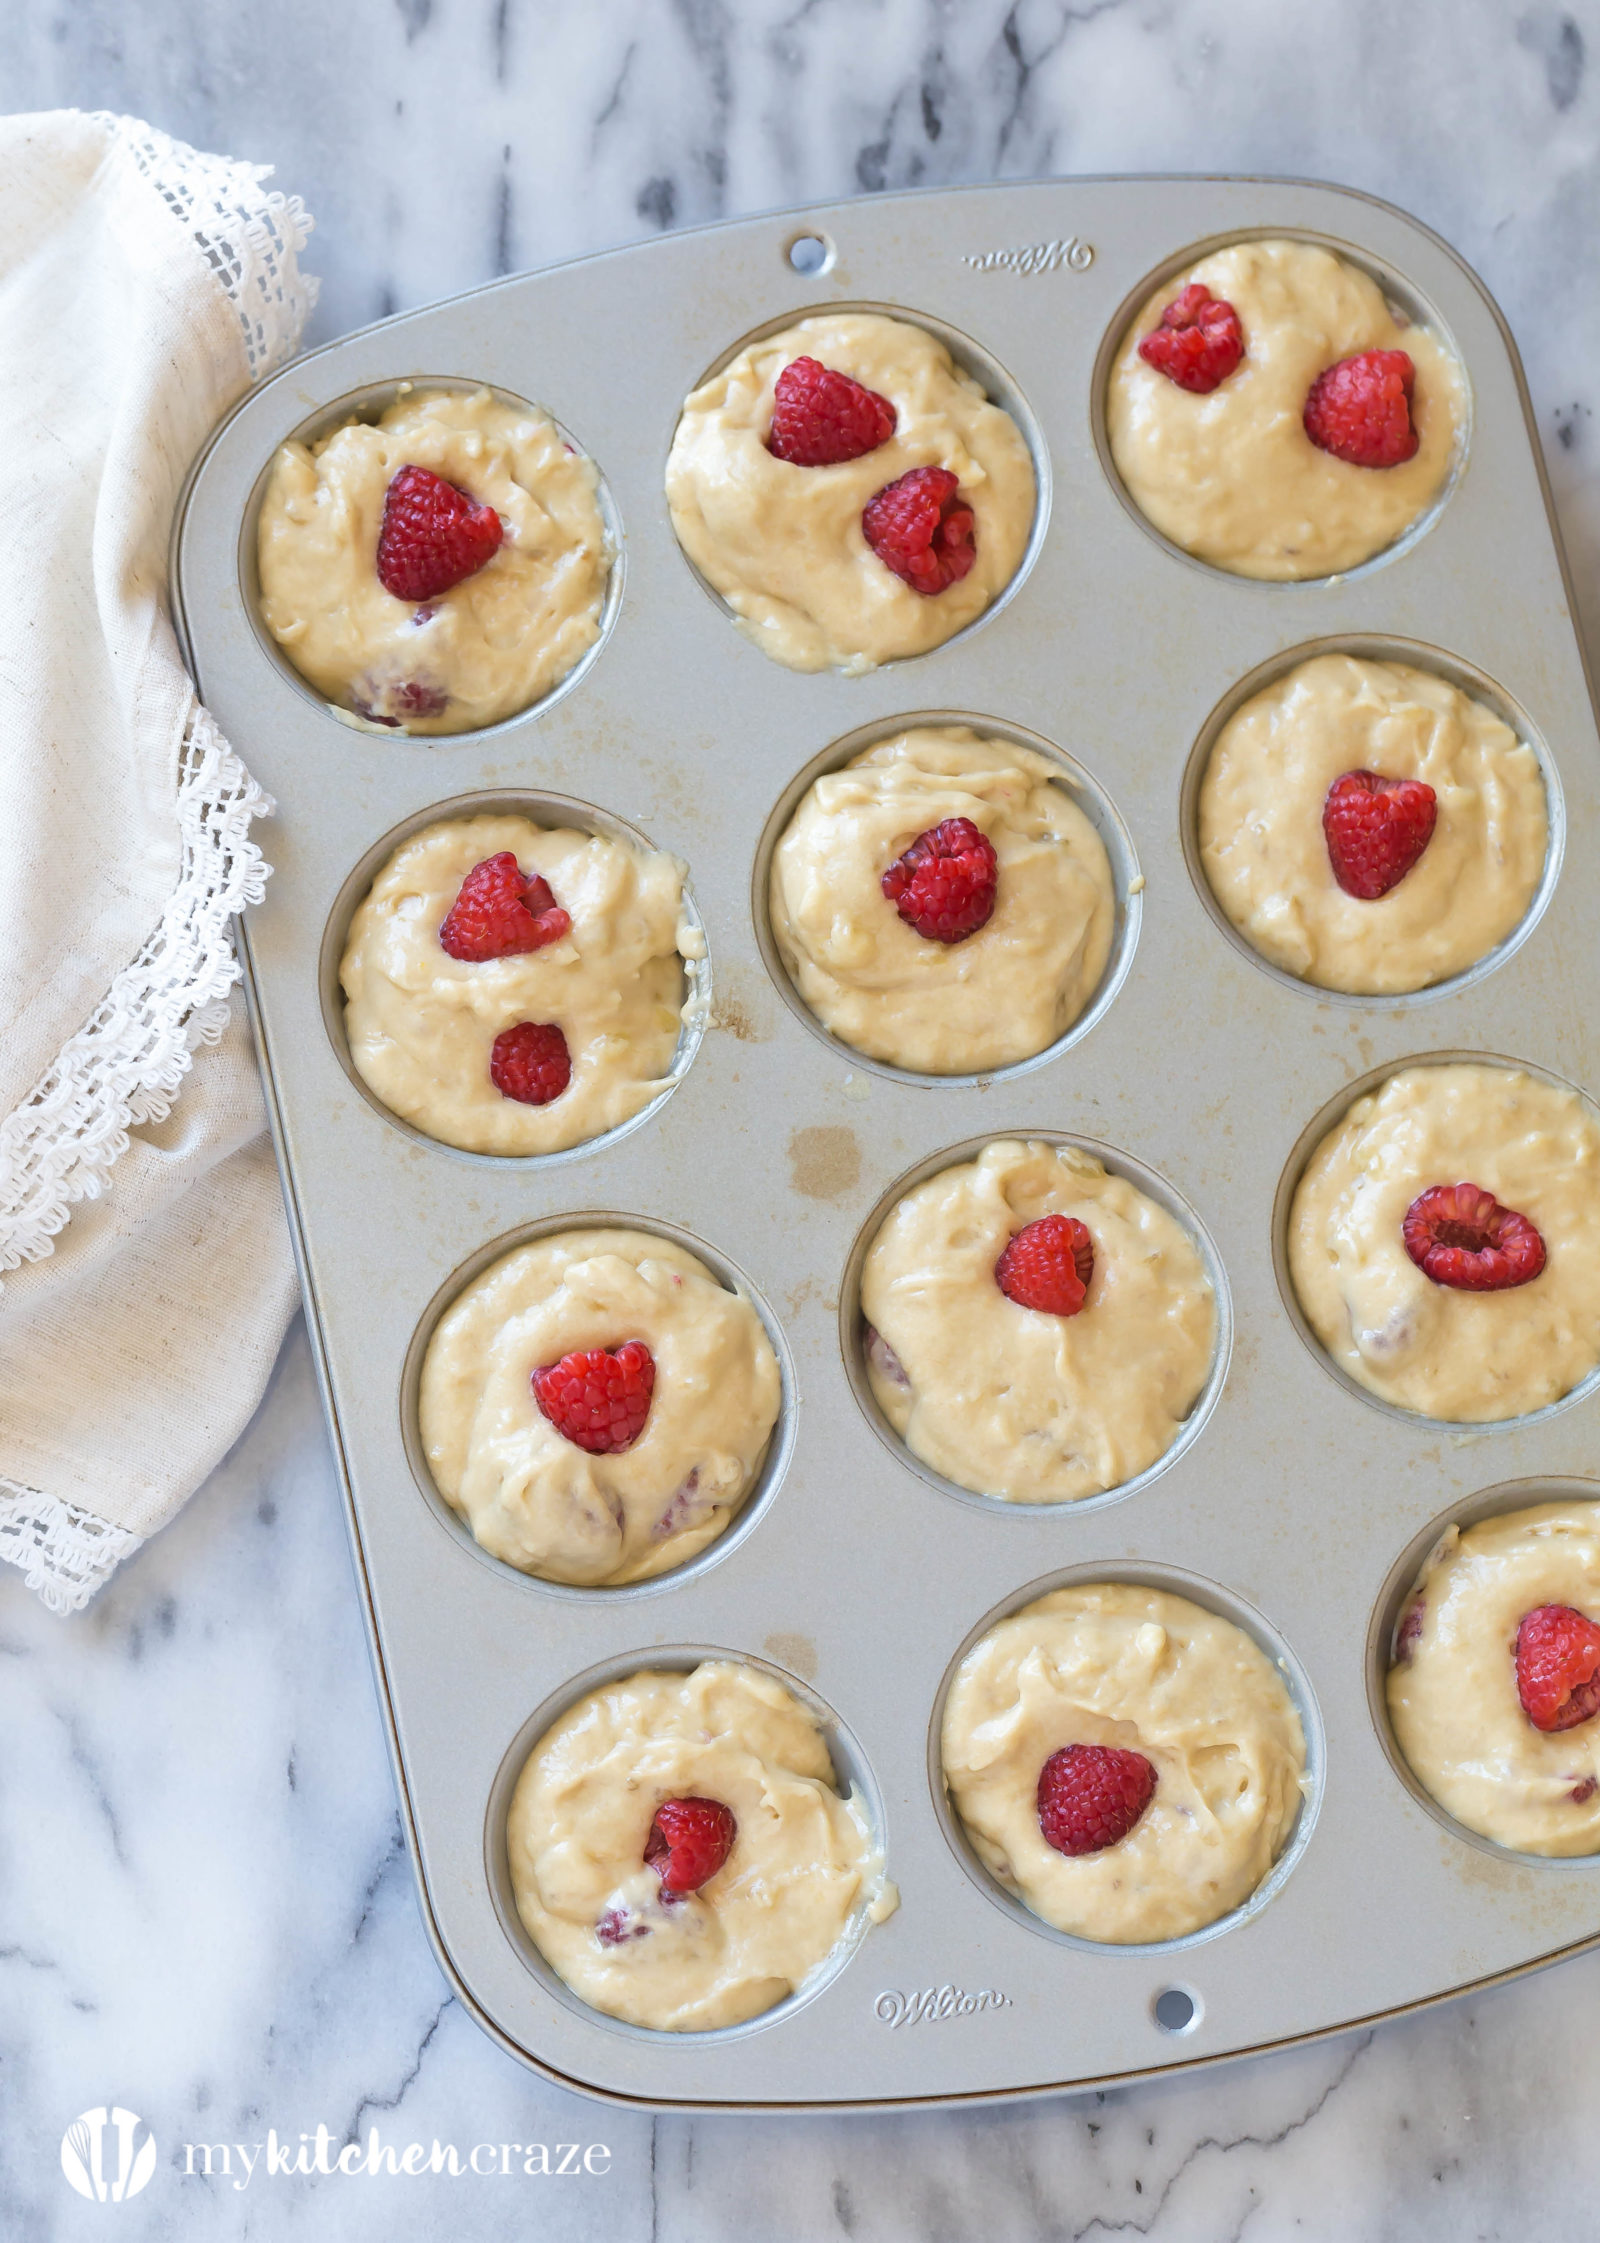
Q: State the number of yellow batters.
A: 12